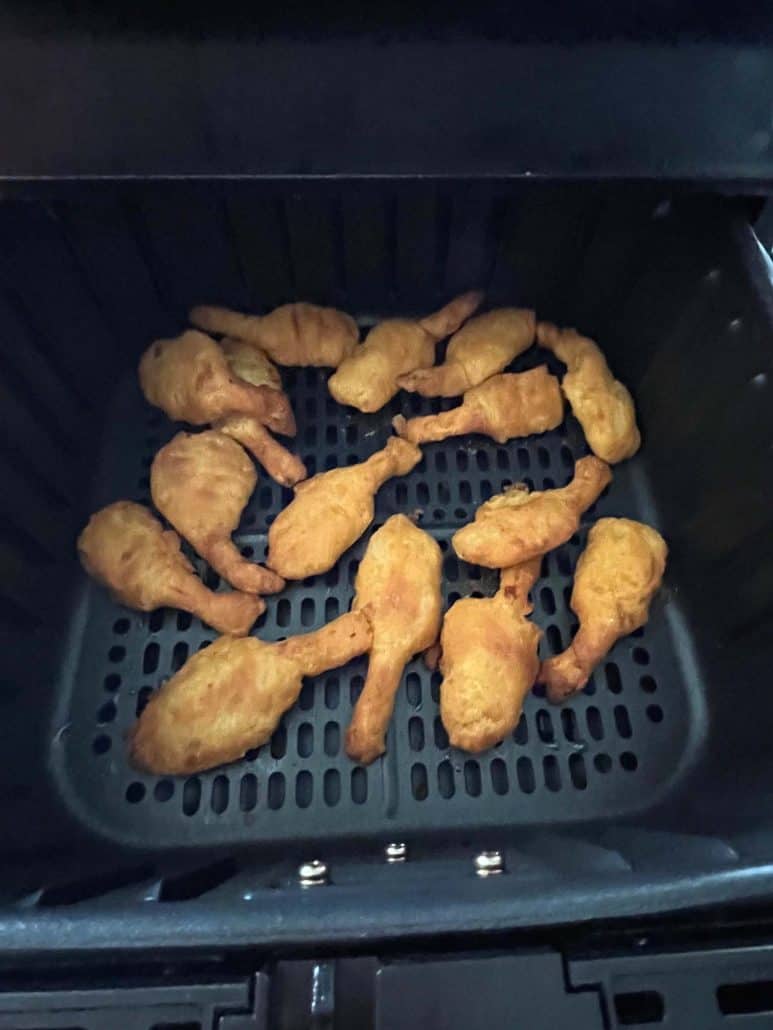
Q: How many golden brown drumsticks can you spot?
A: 15